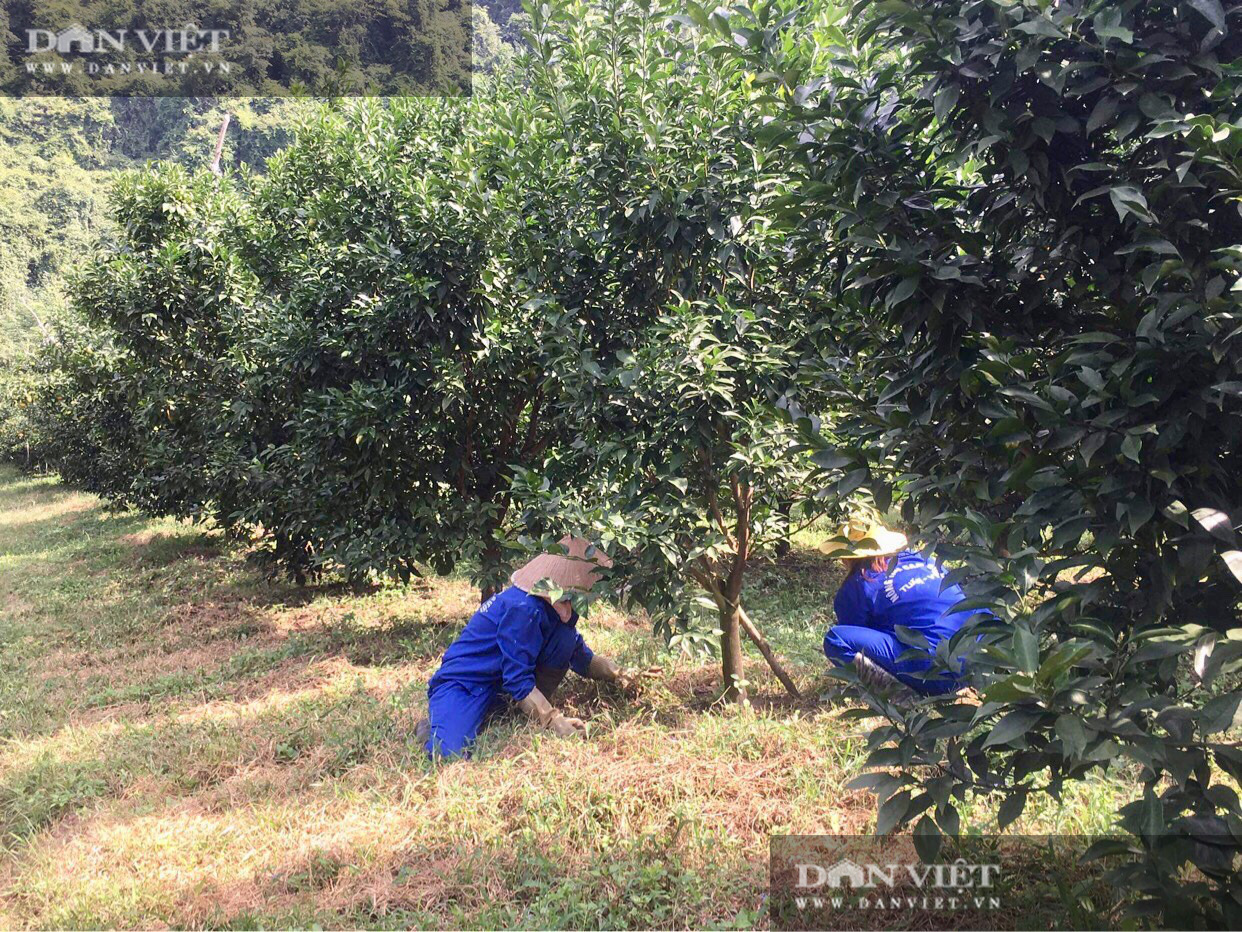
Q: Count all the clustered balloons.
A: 0